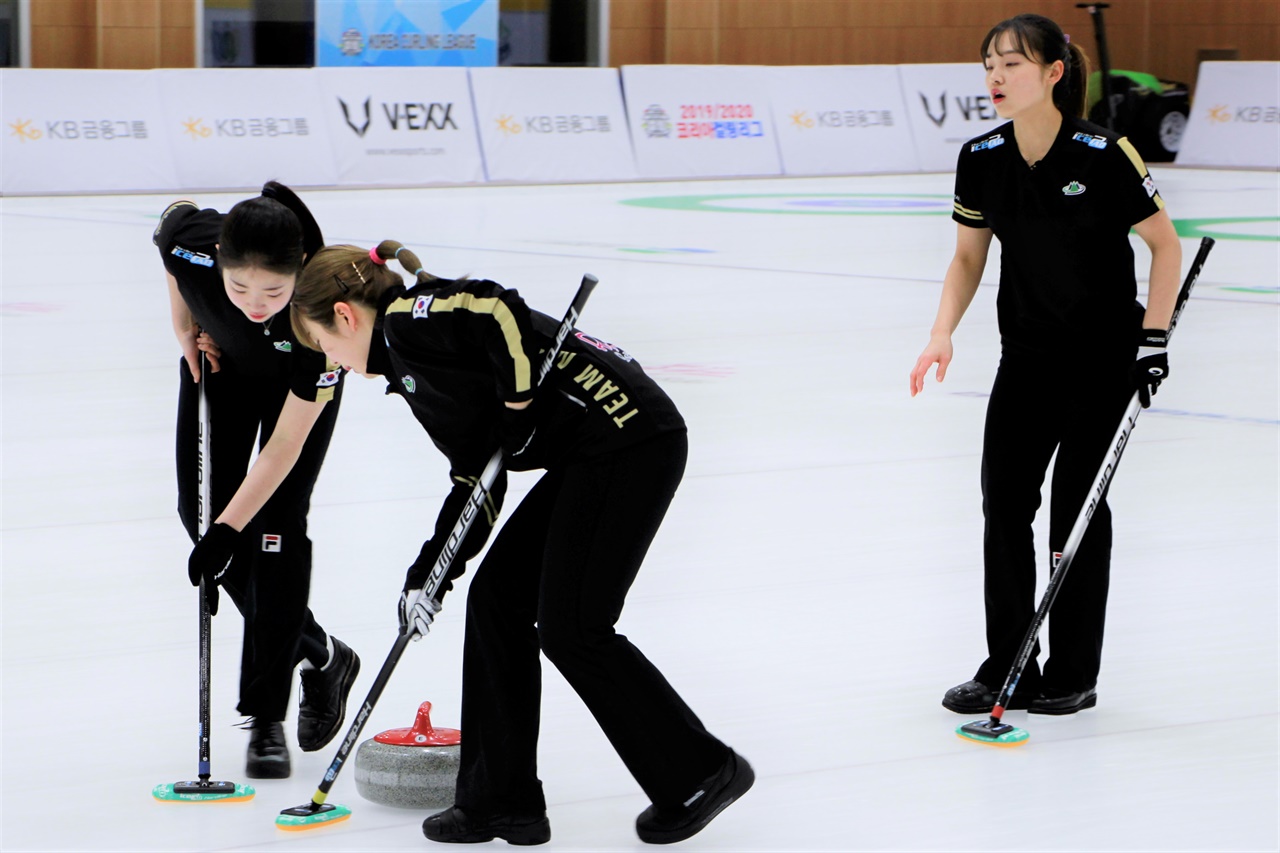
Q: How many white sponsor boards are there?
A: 8